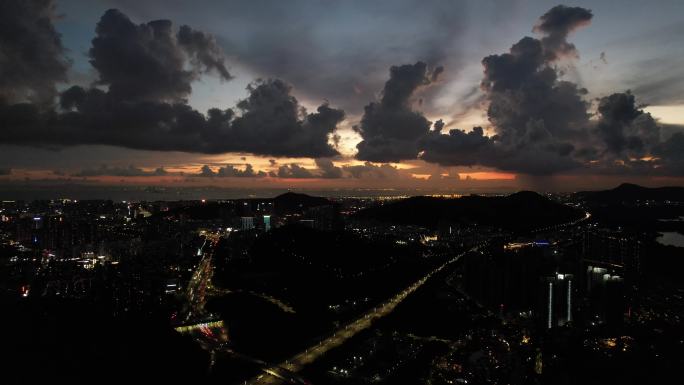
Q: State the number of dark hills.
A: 3